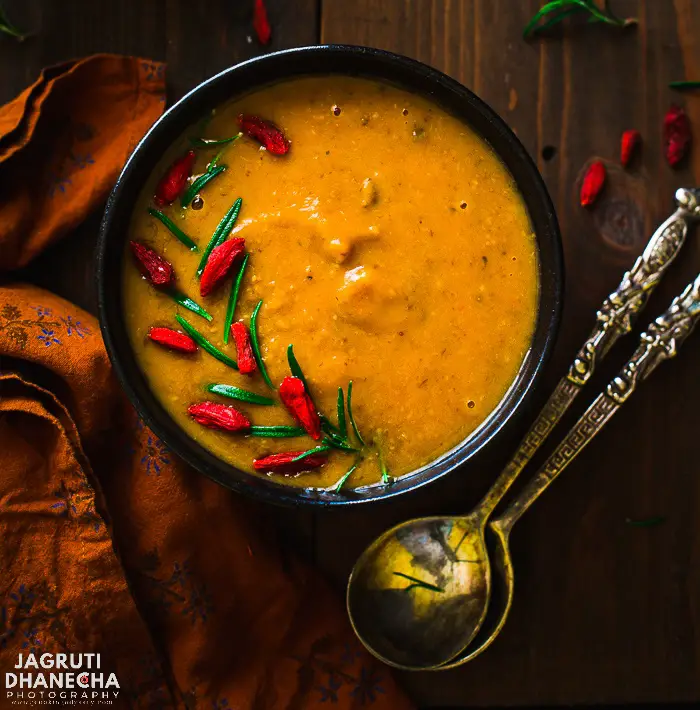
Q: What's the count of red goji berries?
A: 13